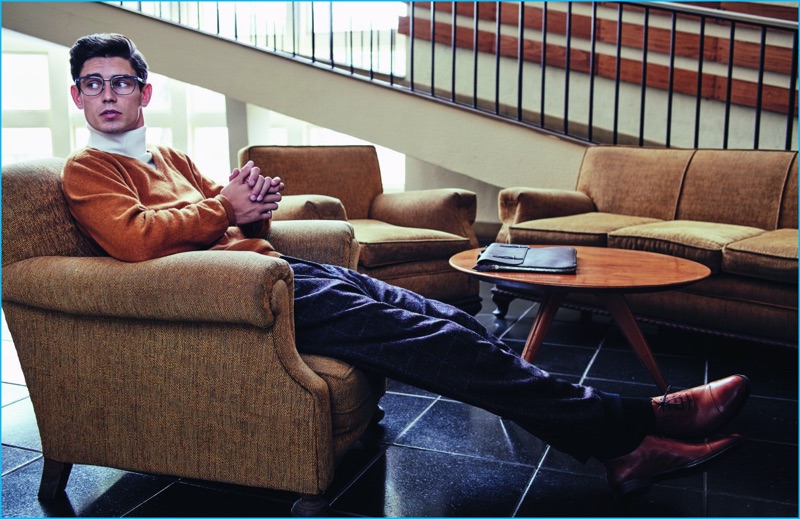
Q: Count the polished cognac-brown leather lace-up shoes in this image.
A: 2